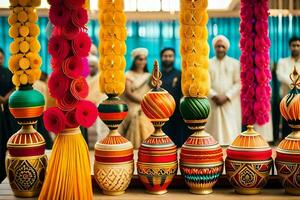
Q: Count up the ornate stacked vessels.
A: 6